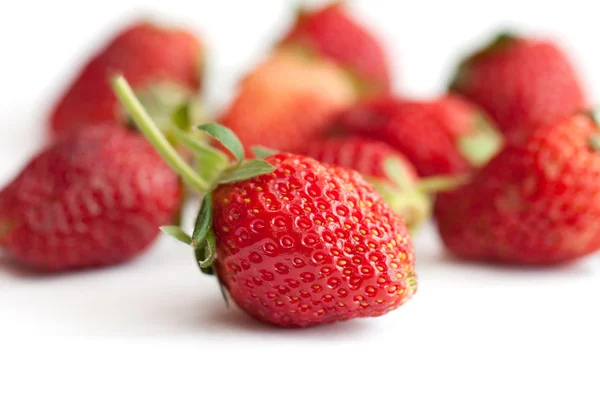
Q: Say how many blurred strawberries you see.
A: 8